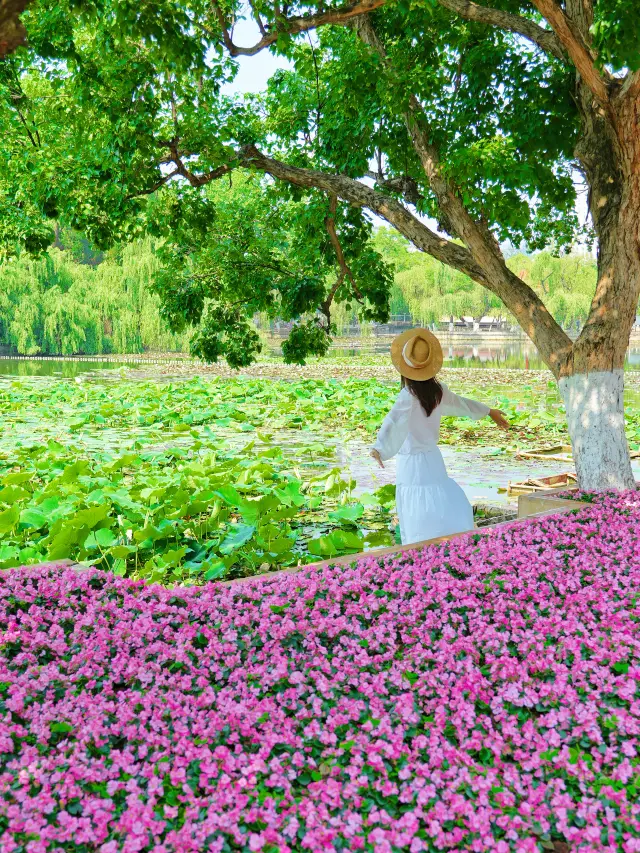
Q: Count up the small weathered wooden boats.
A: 2